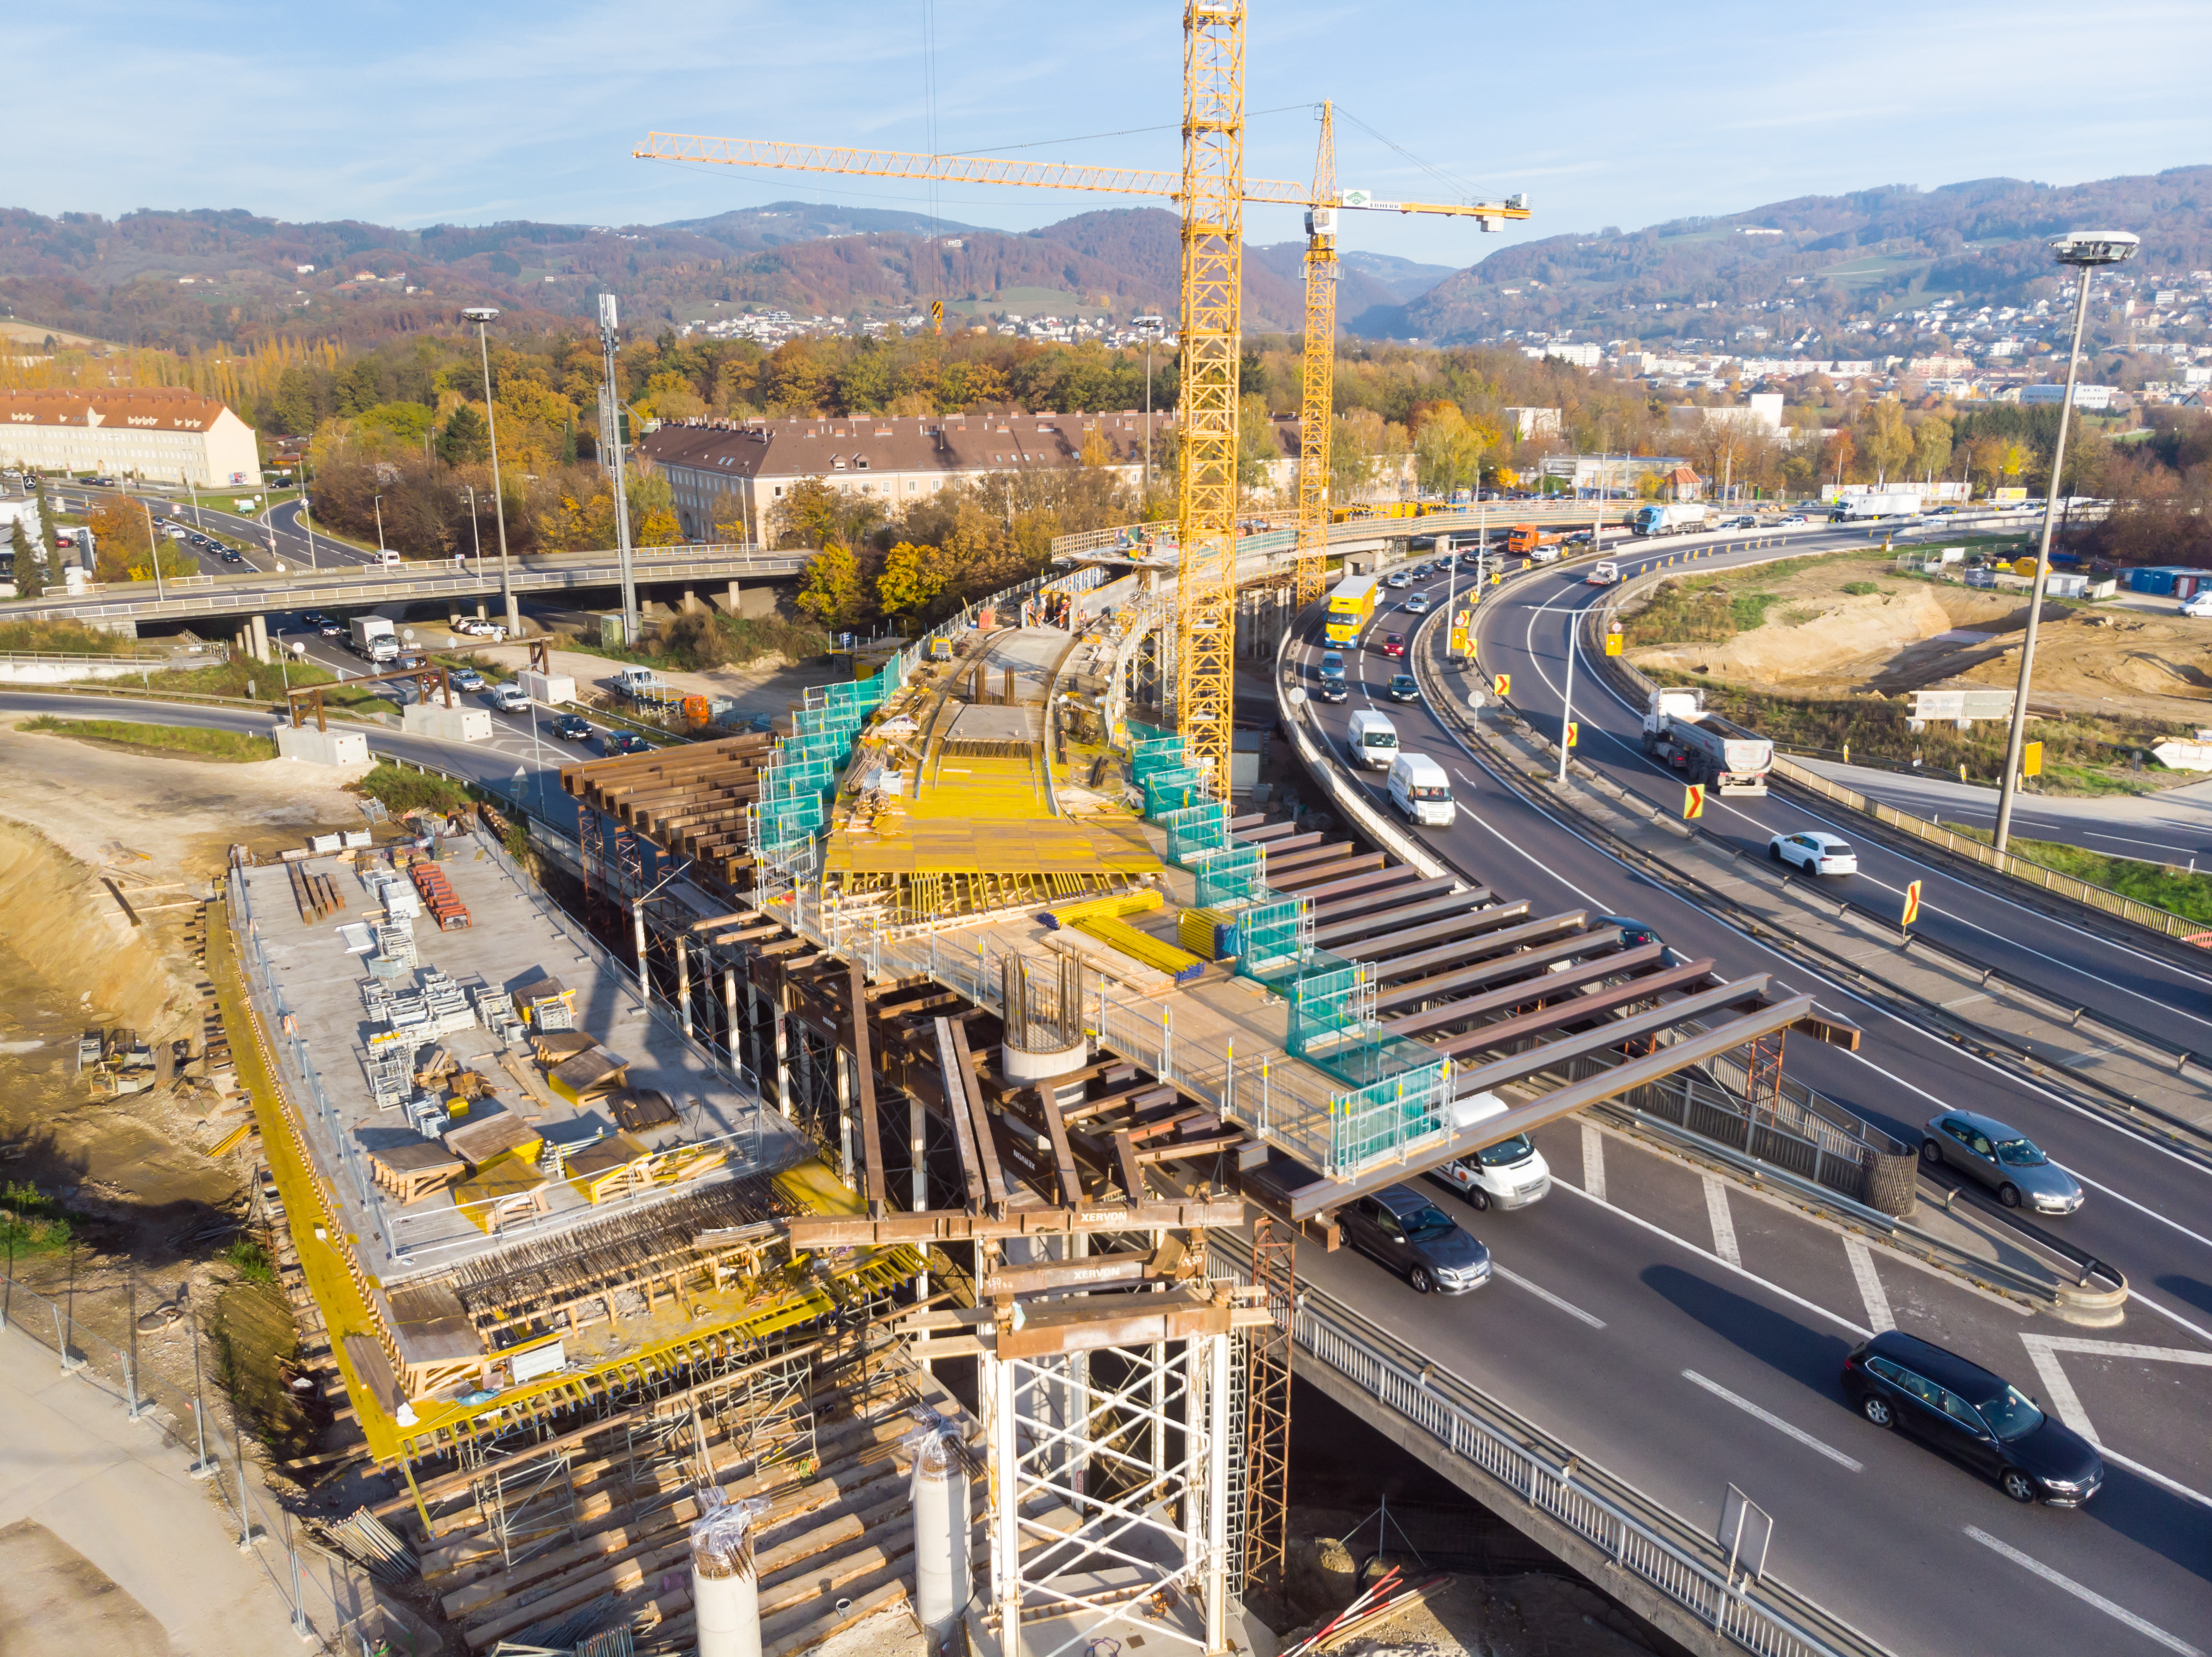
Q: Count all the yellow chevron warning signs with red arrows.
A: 10